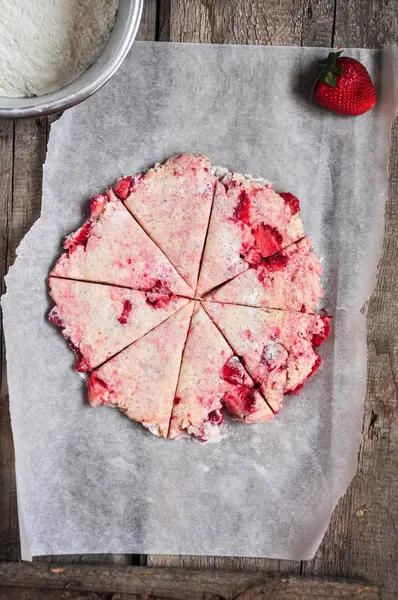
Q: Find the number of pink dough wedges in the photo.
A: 8